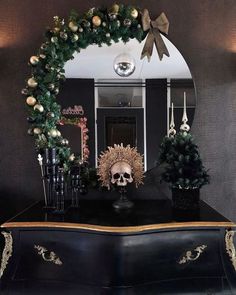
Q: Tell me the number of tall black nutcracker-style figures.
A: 3